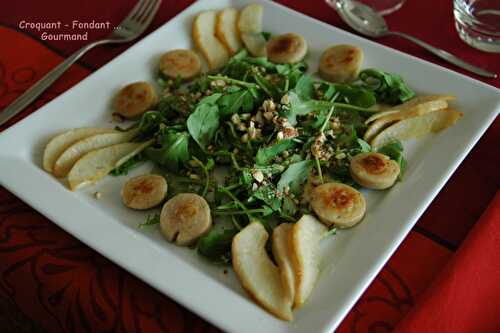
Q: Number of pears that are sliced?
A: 12